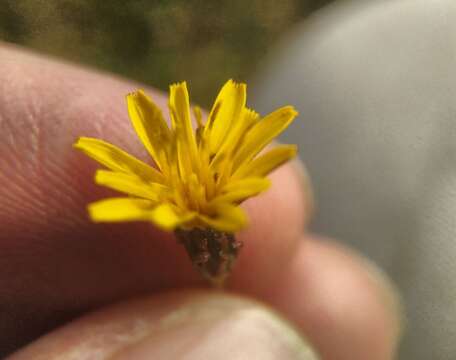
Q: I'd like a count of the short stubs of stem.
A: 1